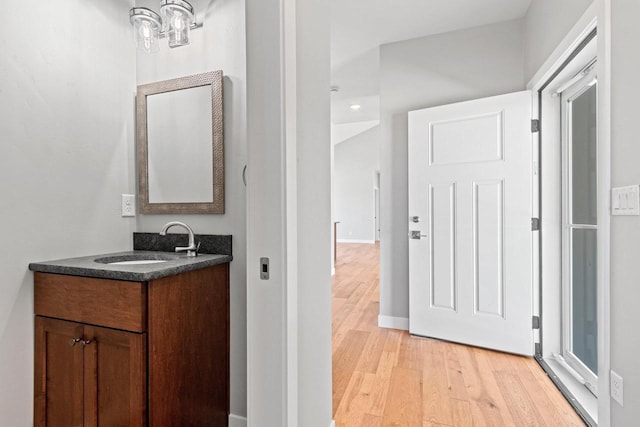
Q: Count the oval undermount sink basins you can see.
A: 1